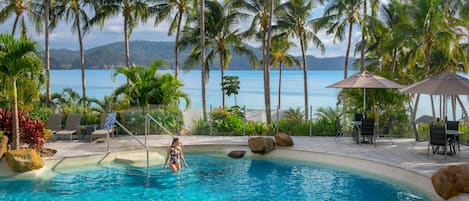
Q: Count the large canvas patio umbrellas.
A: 2